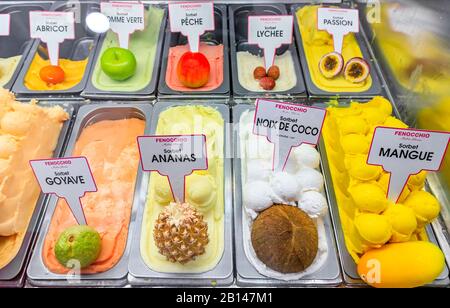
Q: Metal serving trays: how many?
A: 11